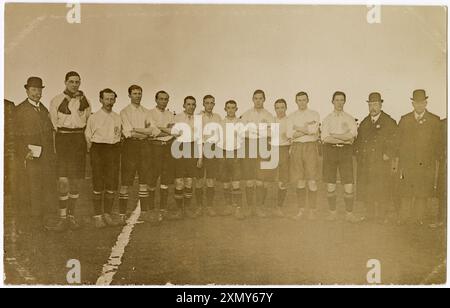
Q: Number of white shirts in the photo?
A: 11